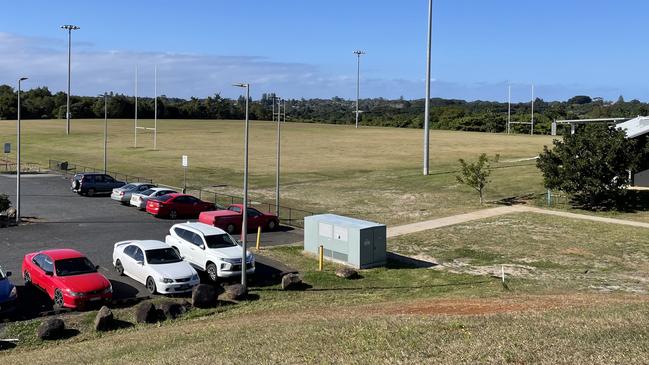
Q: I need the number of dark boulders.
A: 8